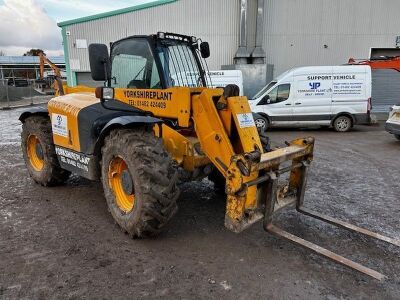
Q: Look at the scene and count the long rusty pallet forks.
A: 2